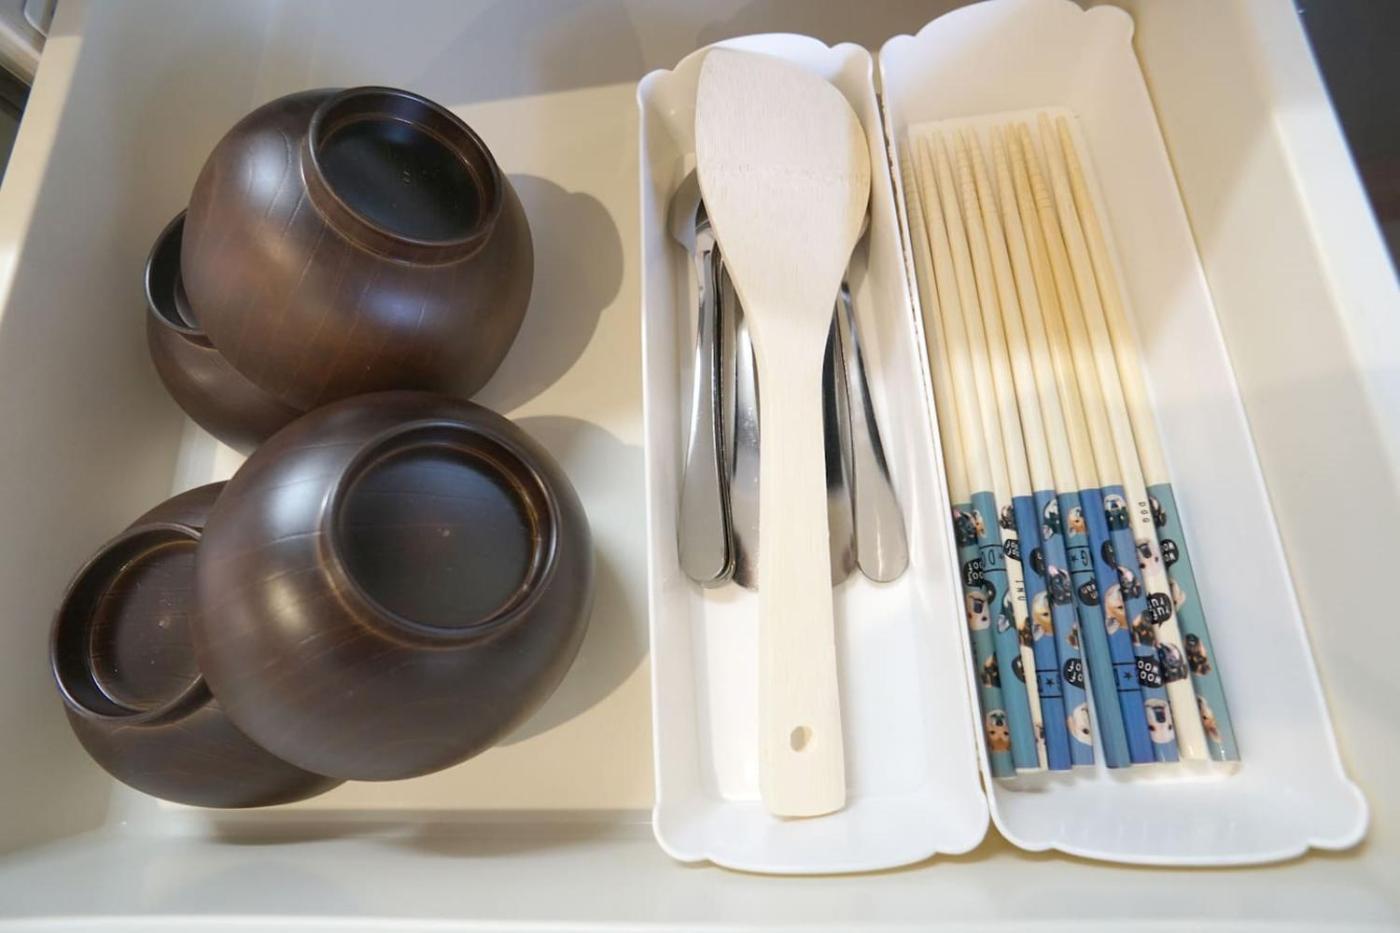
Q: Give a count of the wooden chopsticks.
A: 10